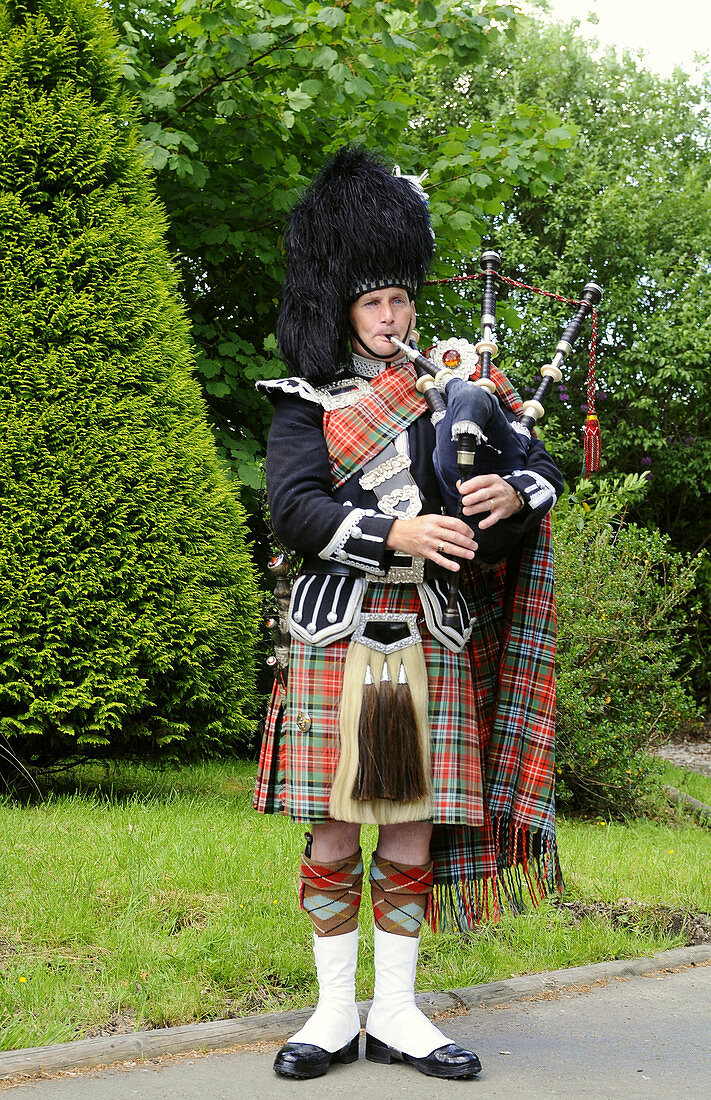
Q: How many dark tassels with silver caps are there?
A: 3